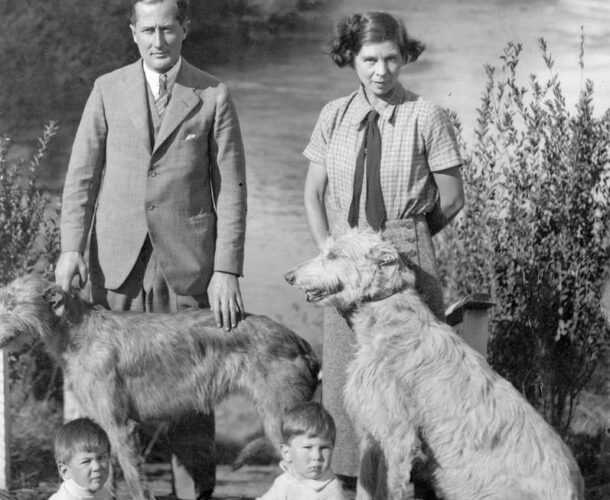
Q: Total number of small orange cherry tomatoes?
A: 0